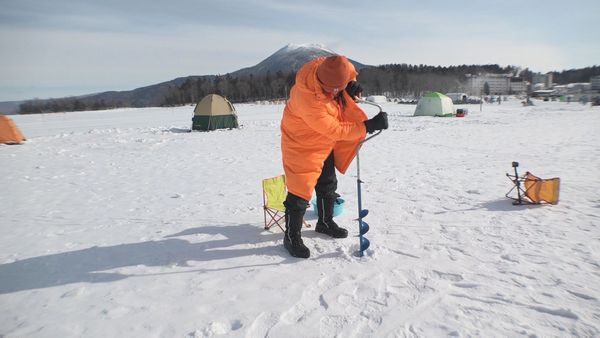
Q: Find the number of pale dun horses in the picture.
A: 0